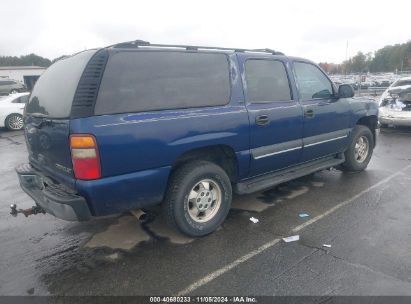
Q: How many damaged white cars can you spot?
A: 1